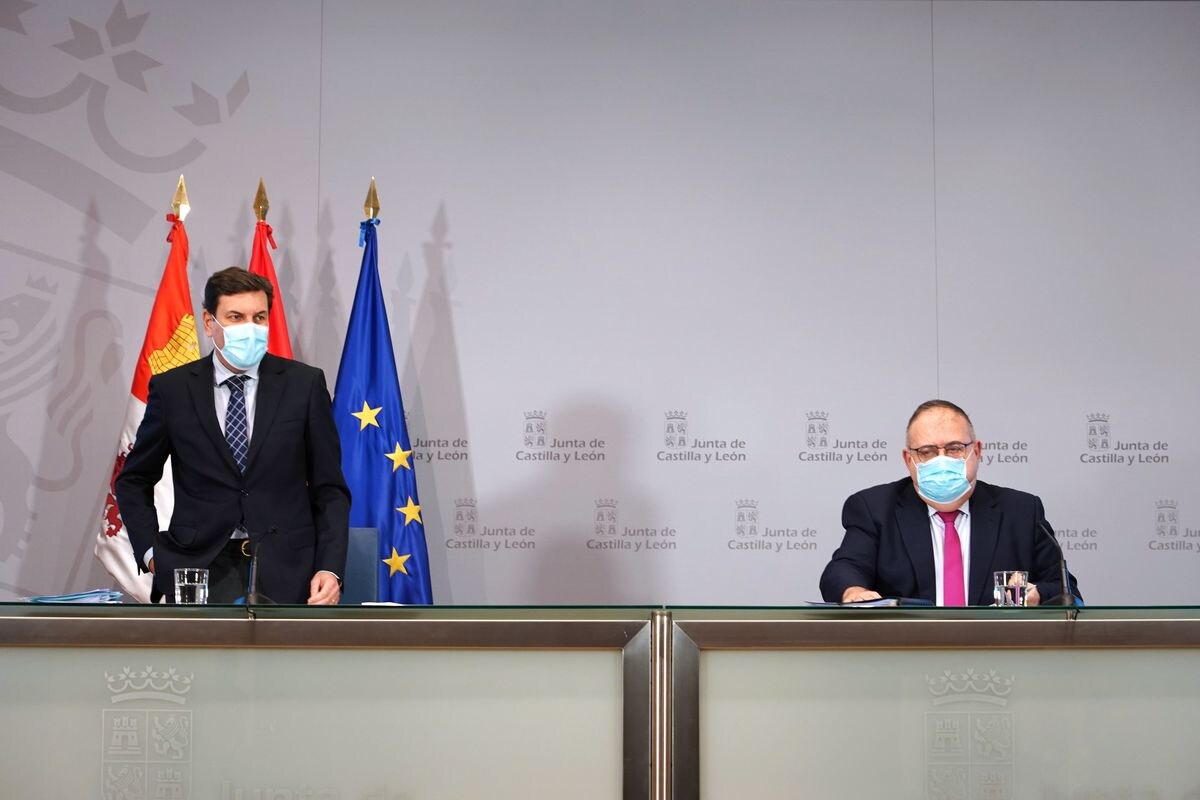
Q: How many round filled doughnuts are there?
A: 0